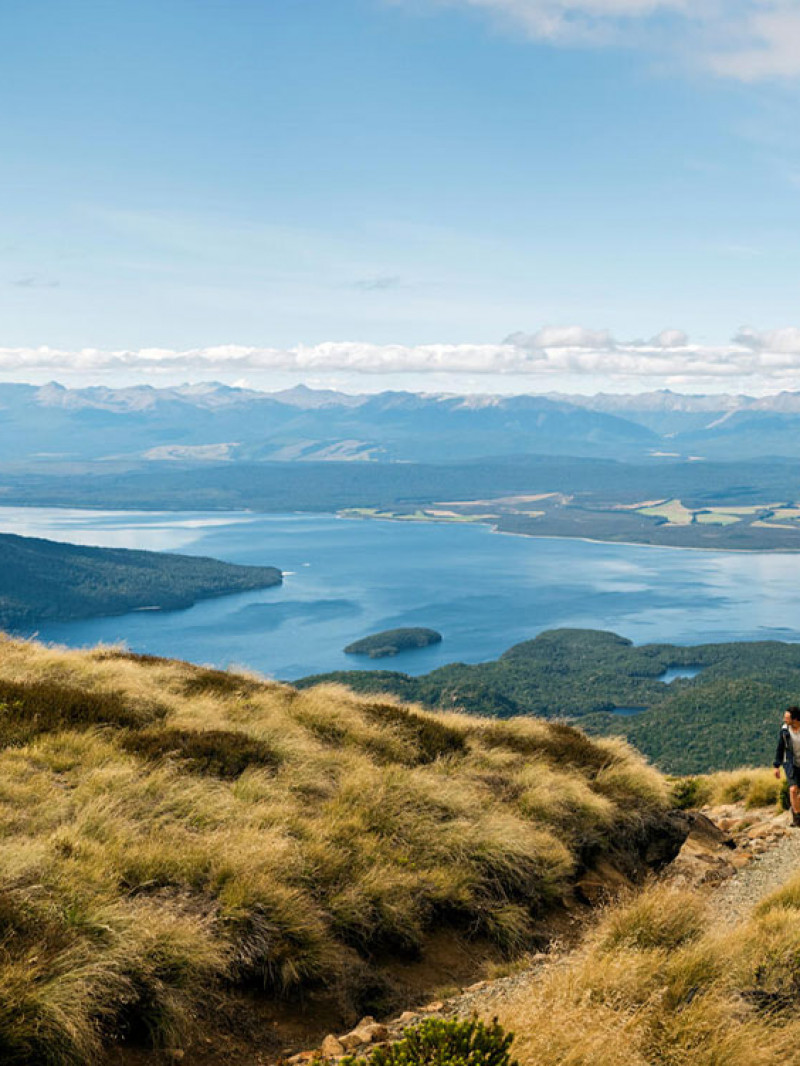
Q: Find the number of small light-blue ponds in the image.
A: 2